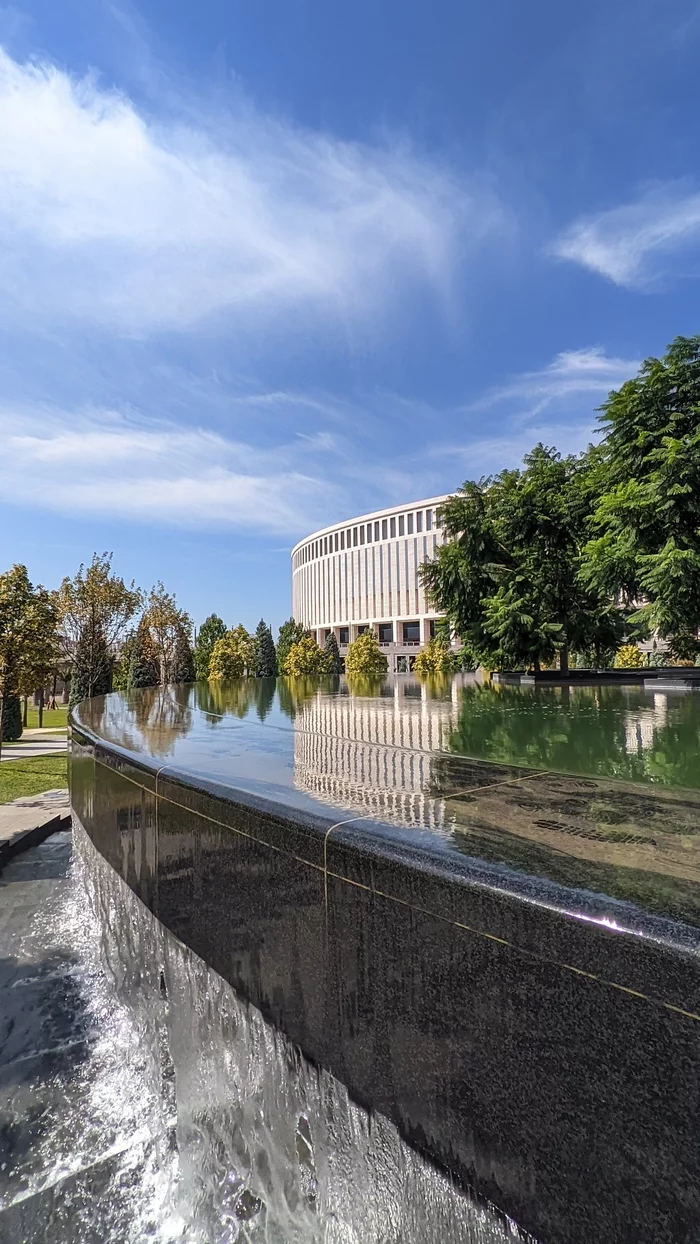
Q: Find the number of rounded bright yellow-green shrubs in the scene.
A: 5